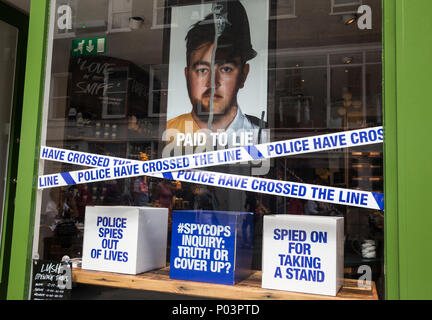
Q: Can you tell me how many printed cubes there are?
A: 3